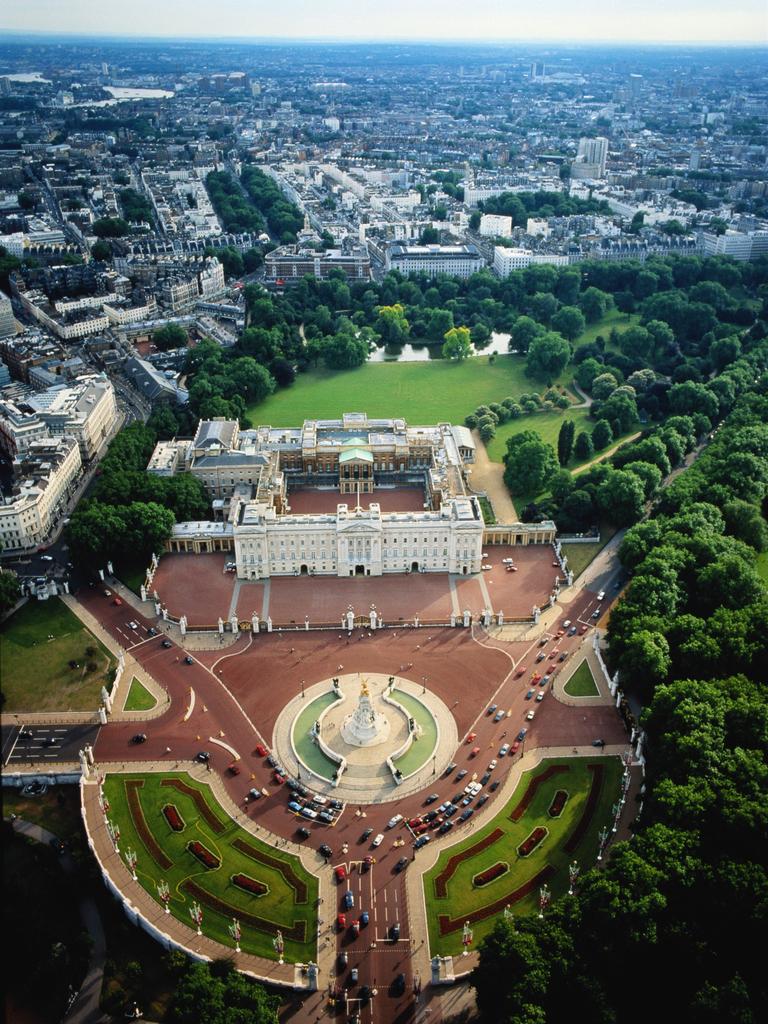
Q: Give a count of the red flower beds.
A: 14